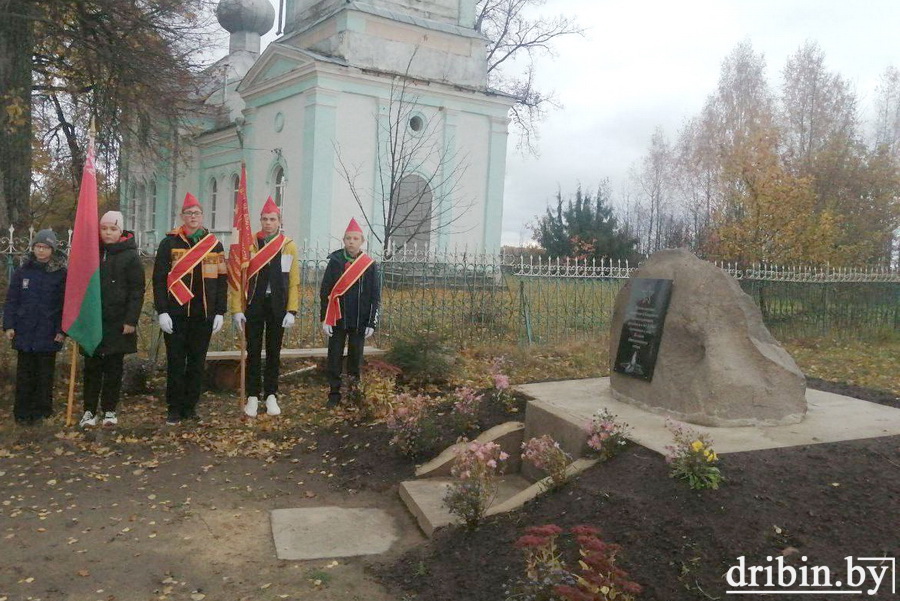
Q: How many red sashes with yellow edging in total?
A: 3